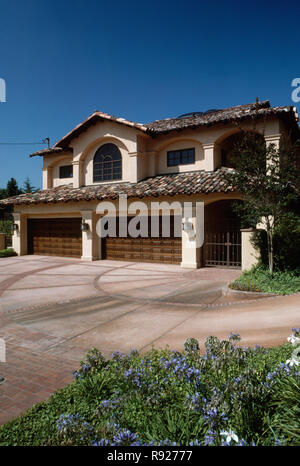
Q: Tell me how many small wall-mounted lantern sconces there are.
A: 3